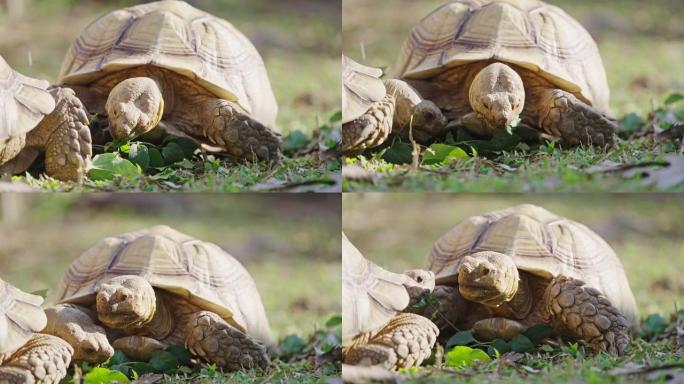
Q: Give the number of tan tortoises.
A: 8